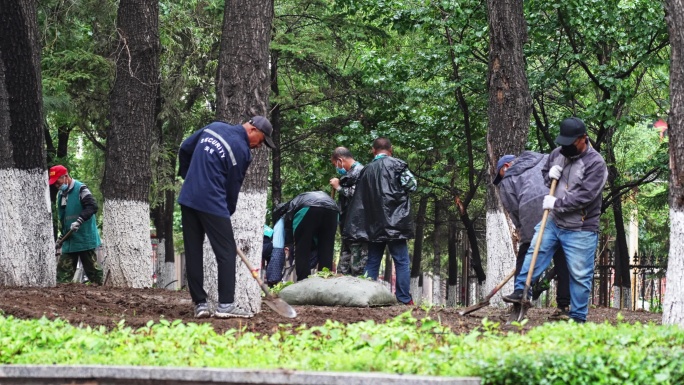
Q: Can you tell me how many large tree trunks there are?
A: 5